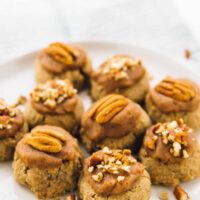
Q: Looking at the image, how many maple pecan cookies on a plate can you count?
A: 9